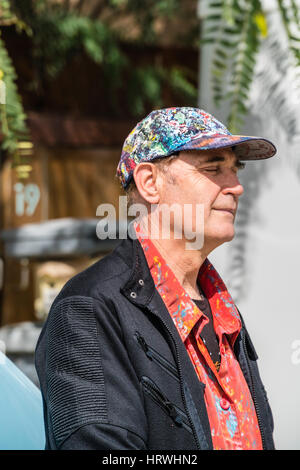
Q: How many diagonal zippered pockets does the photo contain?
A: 2